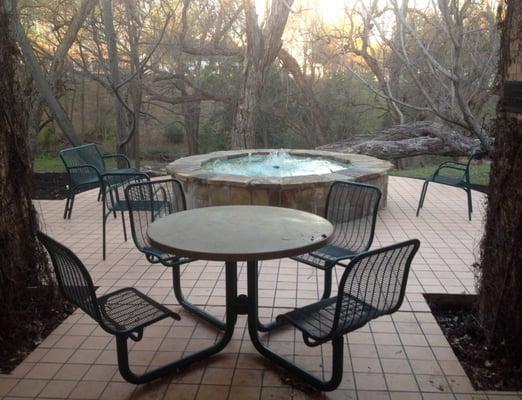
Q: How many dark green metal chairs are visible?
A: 7